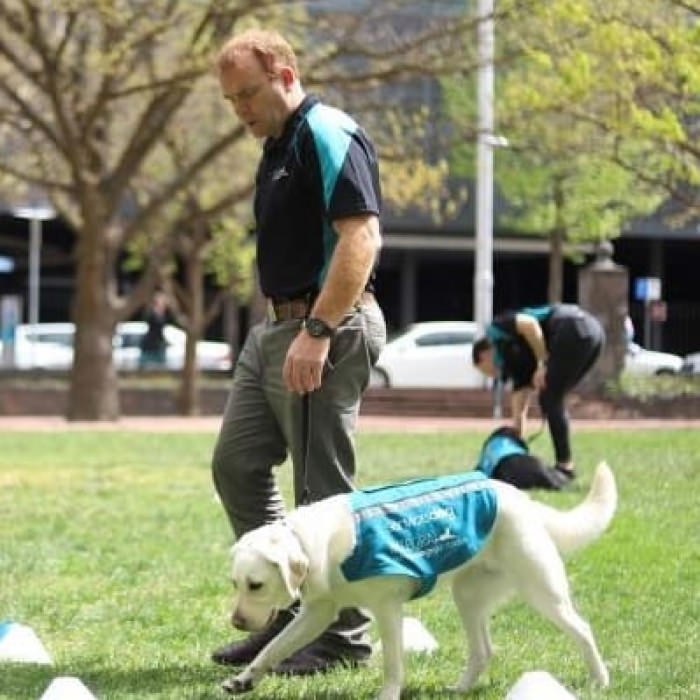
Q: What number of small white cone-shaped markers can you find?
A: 4